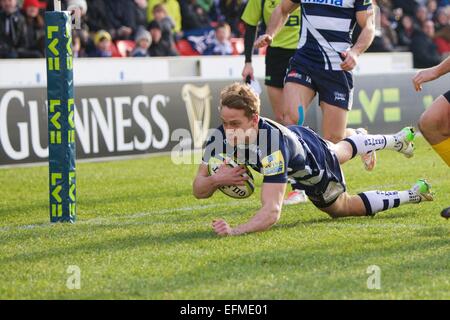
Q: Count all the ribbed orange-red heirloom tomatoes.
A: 0